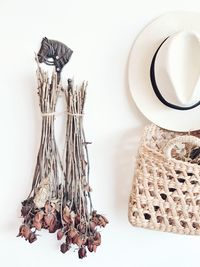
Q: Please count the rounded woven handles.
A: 1